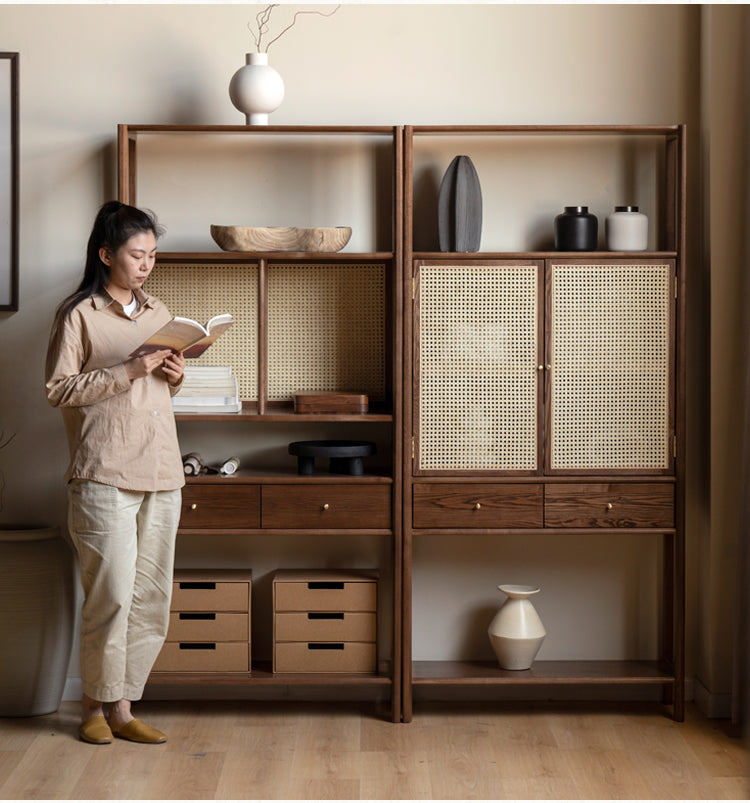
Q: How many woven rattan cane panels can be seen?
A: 4